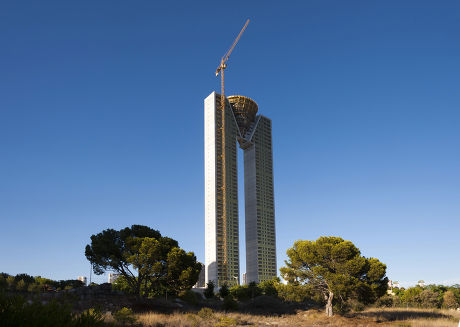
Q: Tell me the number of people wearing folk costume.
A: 0